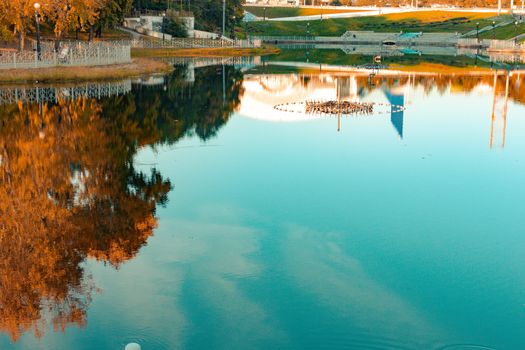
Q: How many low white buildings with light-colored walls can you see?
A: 1